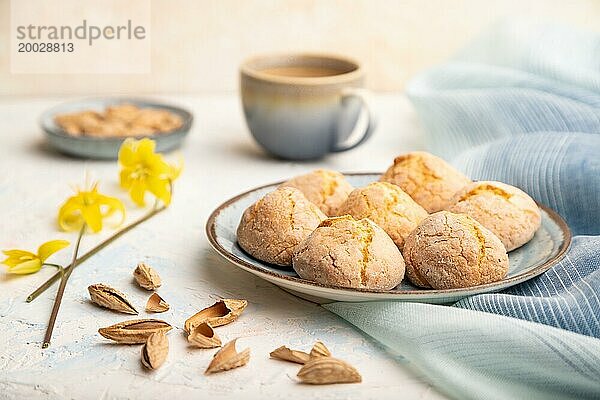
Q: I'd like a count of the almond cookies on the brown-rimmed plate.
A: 7